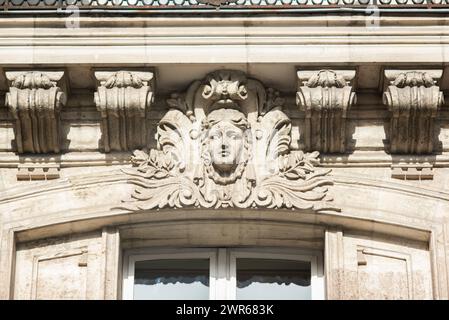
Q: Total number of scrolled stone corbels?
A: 4